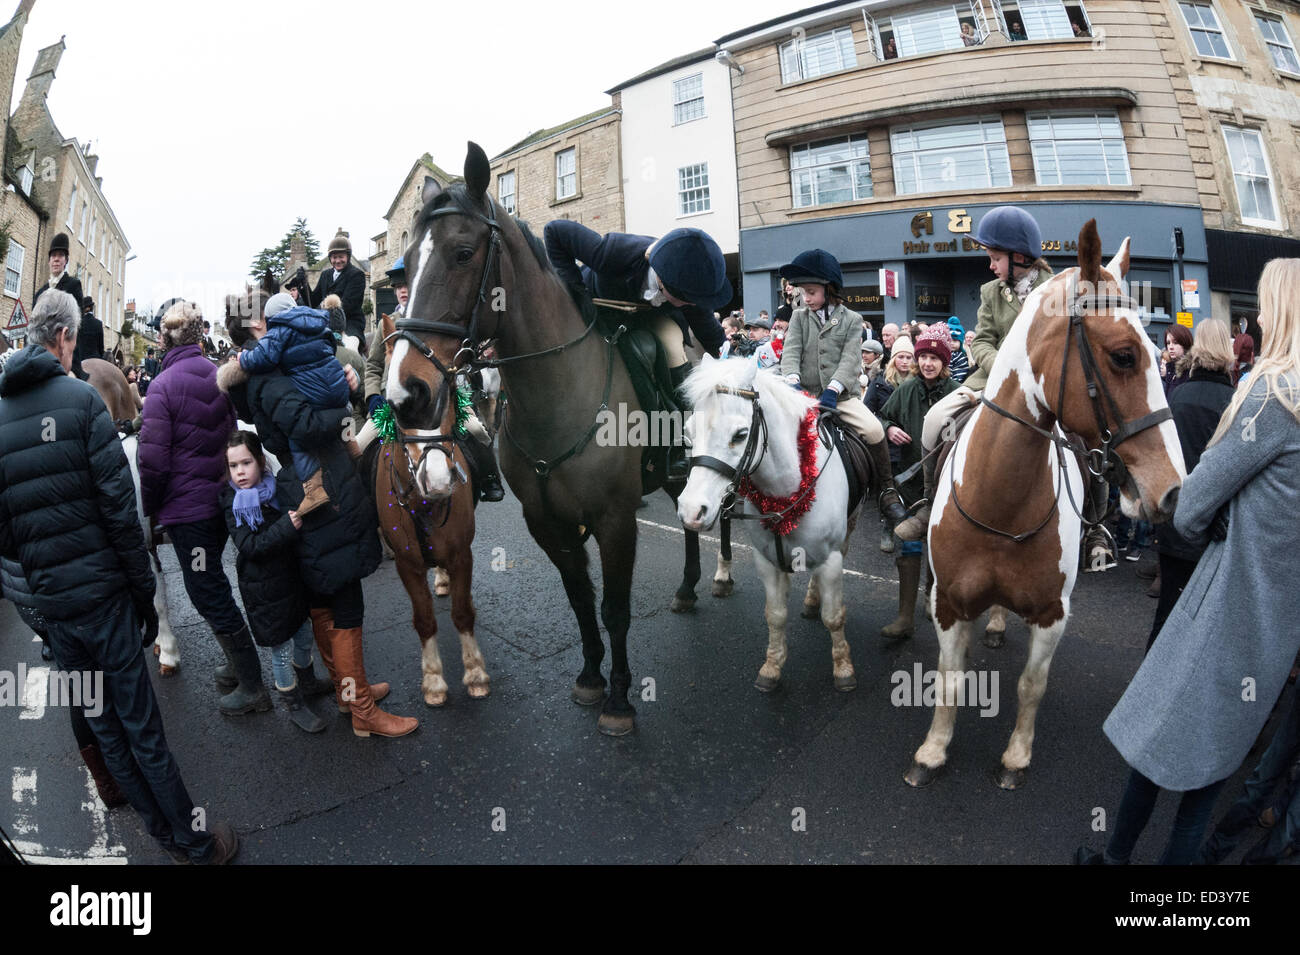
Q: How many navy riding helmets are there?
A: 3